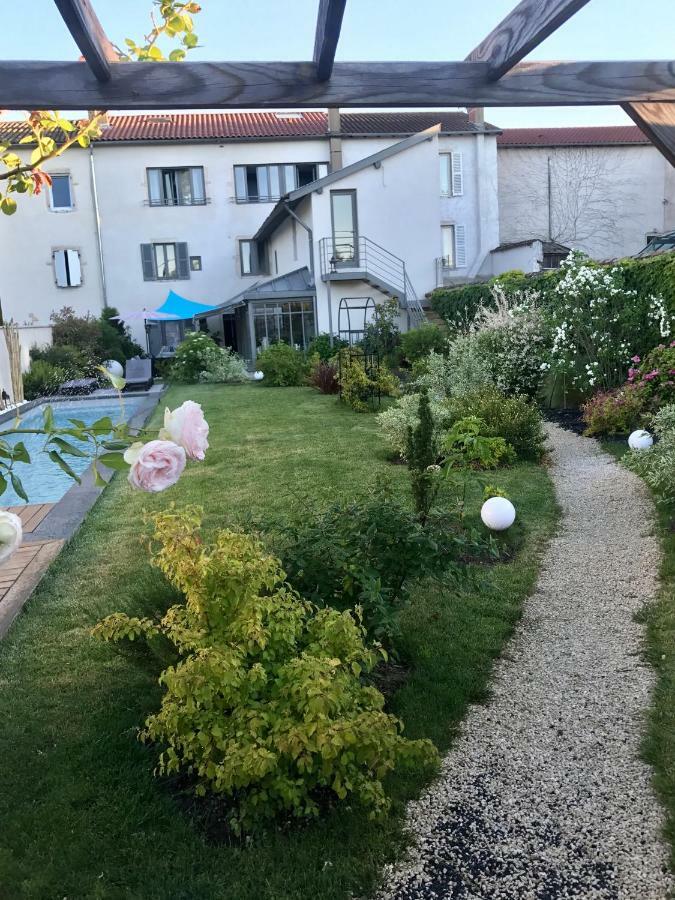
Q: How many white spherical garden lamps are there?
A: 4